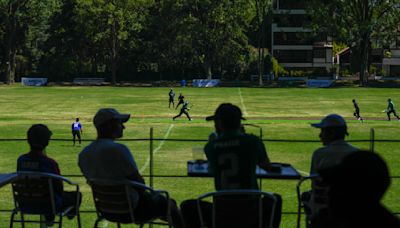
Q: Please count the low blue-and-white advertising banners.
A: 3